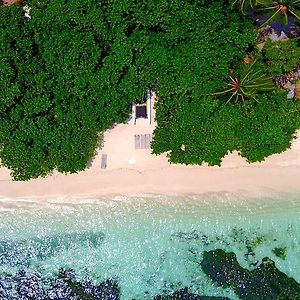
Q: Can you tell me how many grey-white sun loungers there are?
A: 4